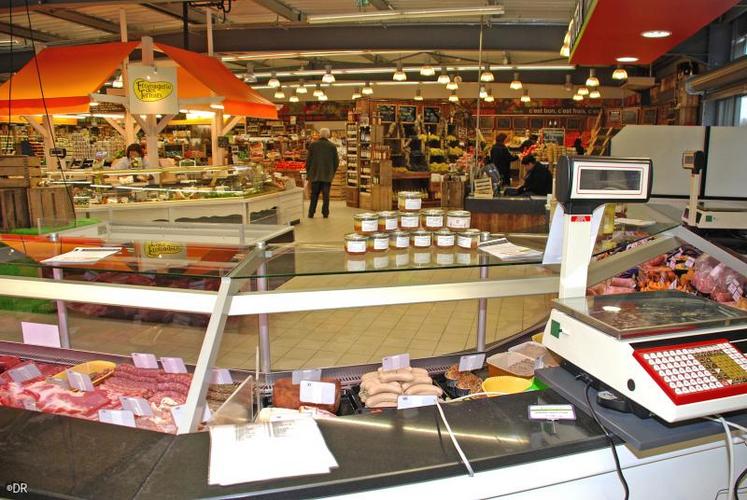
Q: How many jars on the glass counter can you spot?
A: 12